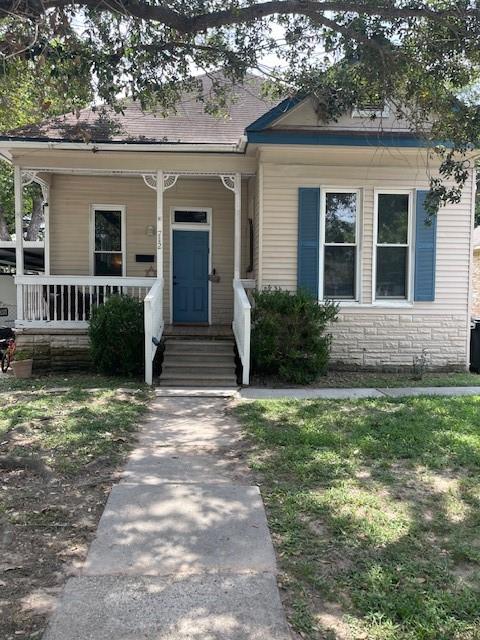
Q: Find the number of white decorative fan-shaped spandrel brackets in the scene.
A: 4